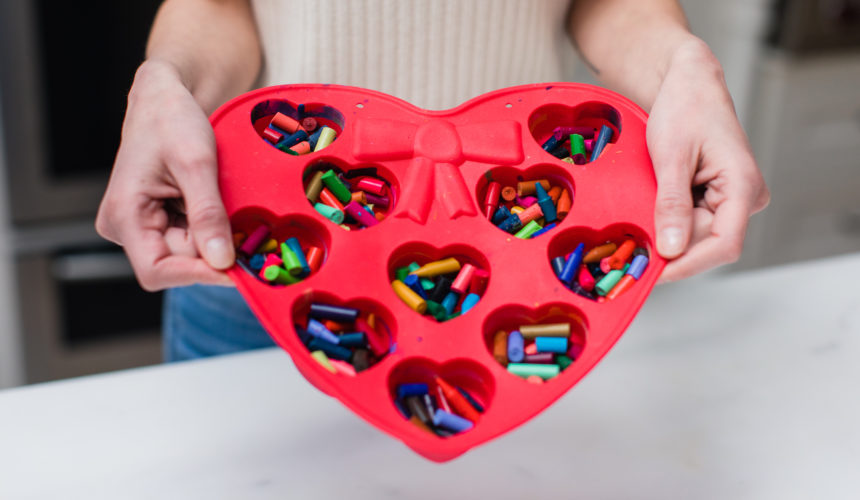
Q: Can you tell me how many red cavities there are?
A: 10